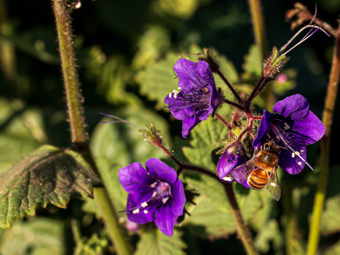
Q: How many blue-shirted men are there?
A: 0